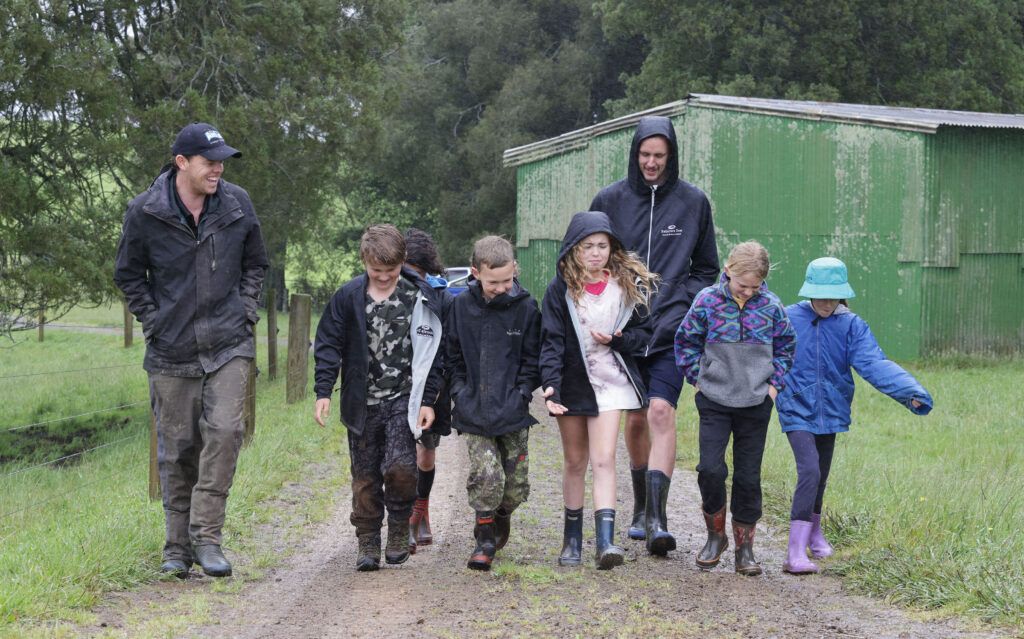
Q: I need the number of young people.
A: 6